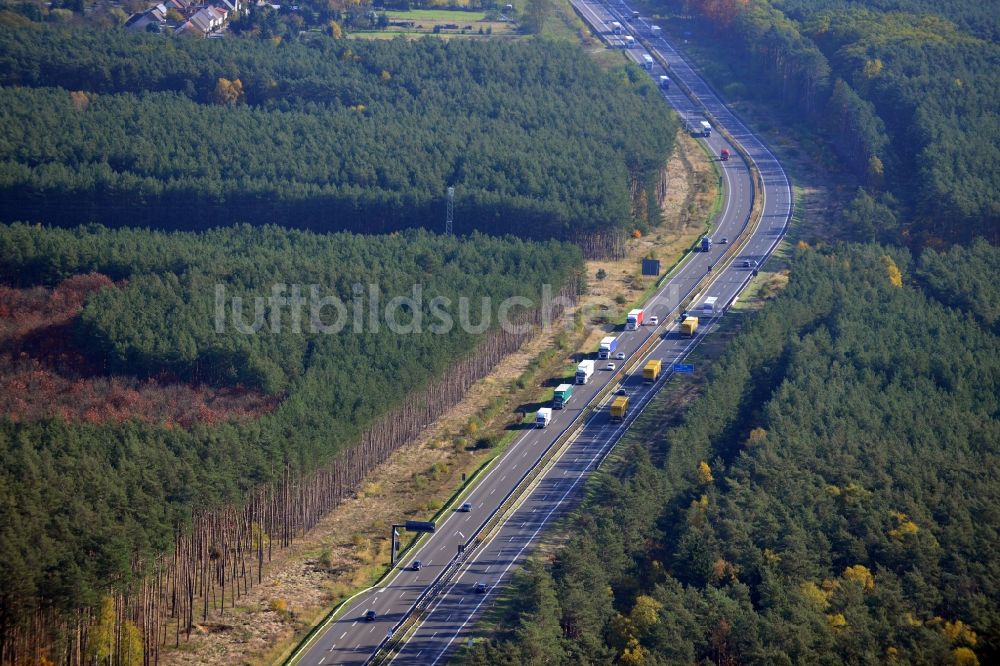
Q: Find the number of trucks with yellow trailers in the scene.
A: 3